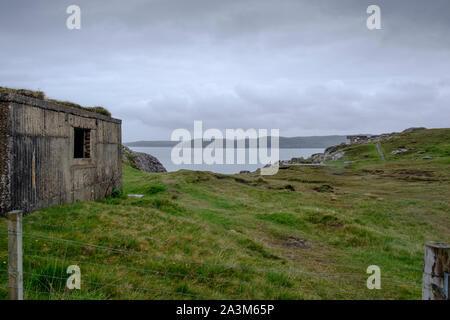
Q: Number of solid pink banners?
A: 0